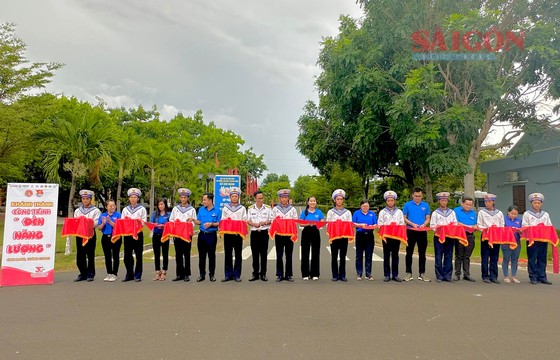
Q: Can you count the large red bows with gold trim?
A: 10